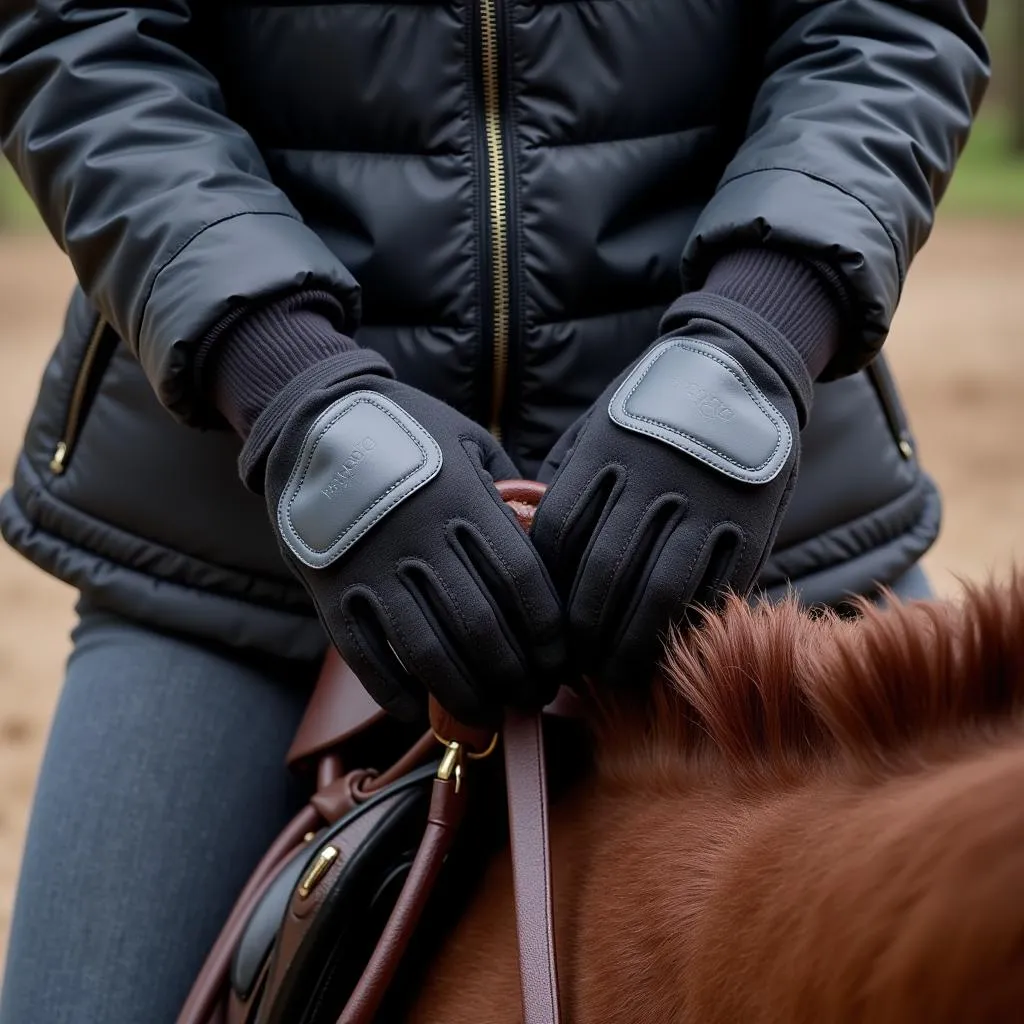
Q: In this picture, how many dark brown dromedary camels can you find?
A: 0